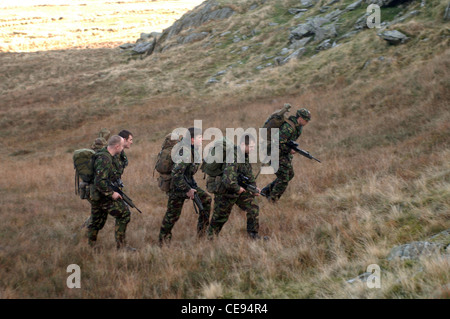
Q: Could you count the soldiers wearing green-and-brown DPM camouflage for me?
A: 5